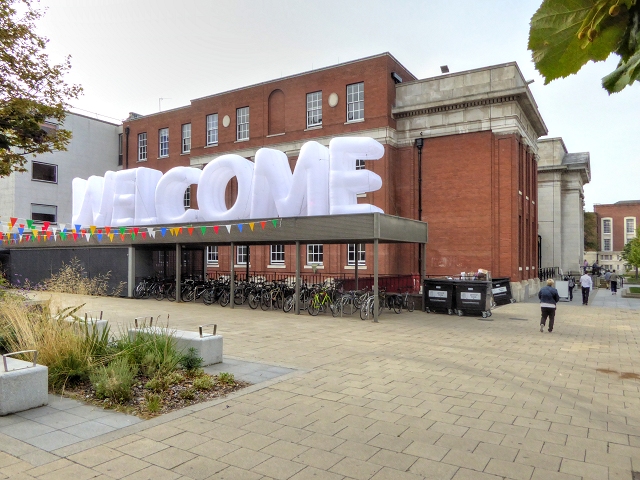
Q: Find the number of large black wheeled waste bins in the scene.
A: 3